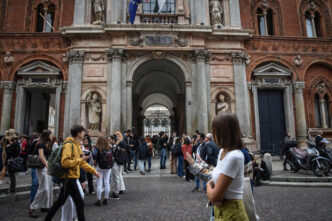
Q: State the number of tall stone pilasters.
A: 4